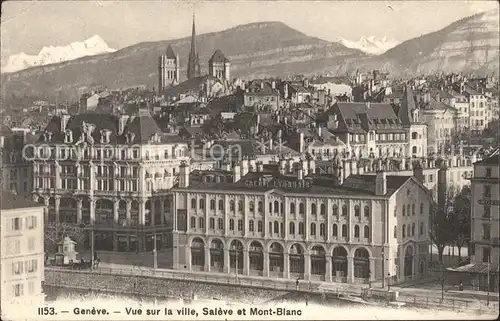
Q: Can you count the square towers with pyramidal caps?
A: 2